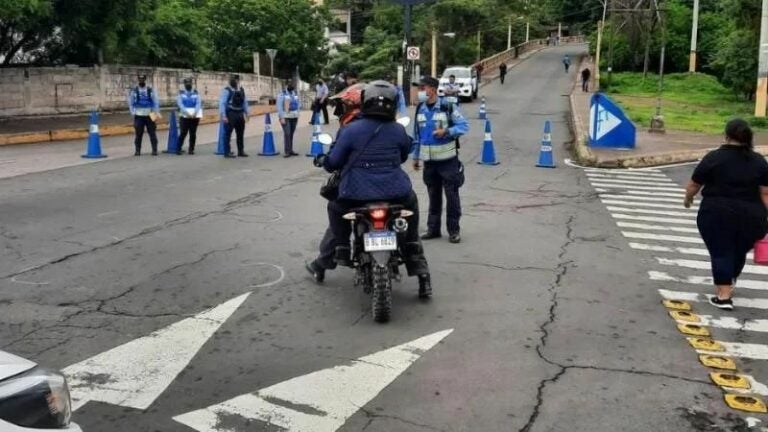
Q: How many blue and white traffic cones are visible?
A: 8